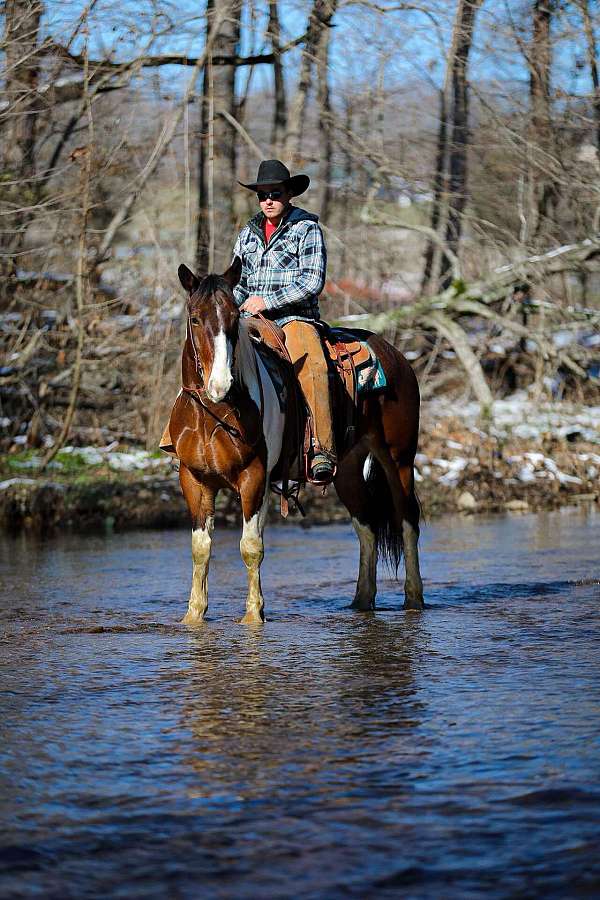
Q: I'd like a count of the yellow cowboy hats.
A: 0